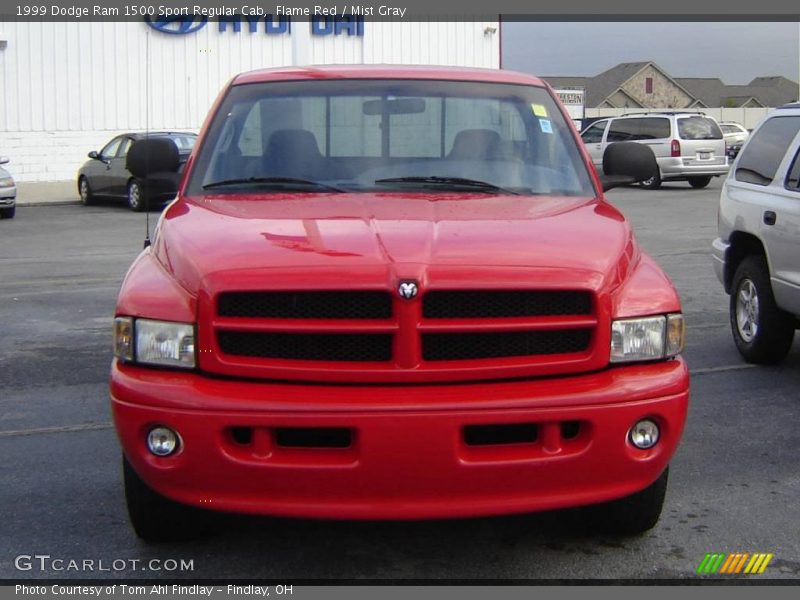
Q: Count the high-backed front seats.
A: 2